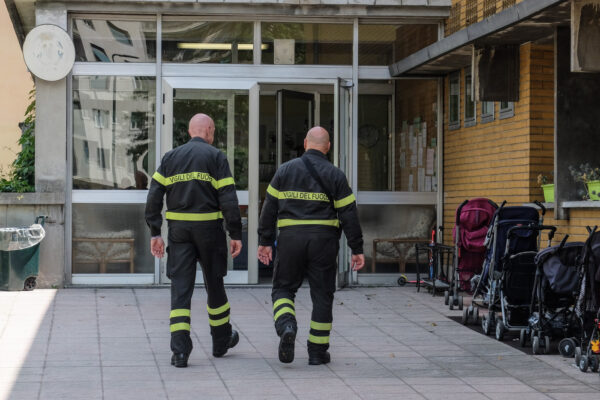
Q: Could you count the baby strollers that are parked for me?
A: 5